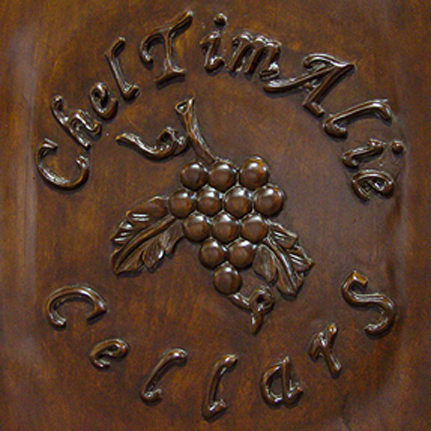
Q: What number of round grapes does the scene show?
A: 13